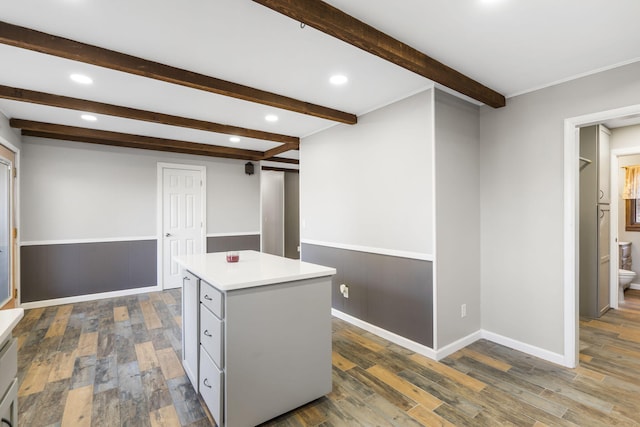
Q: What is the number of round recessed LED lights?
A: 6